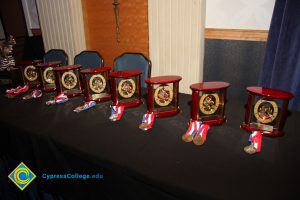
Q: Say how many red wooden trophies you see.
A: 8